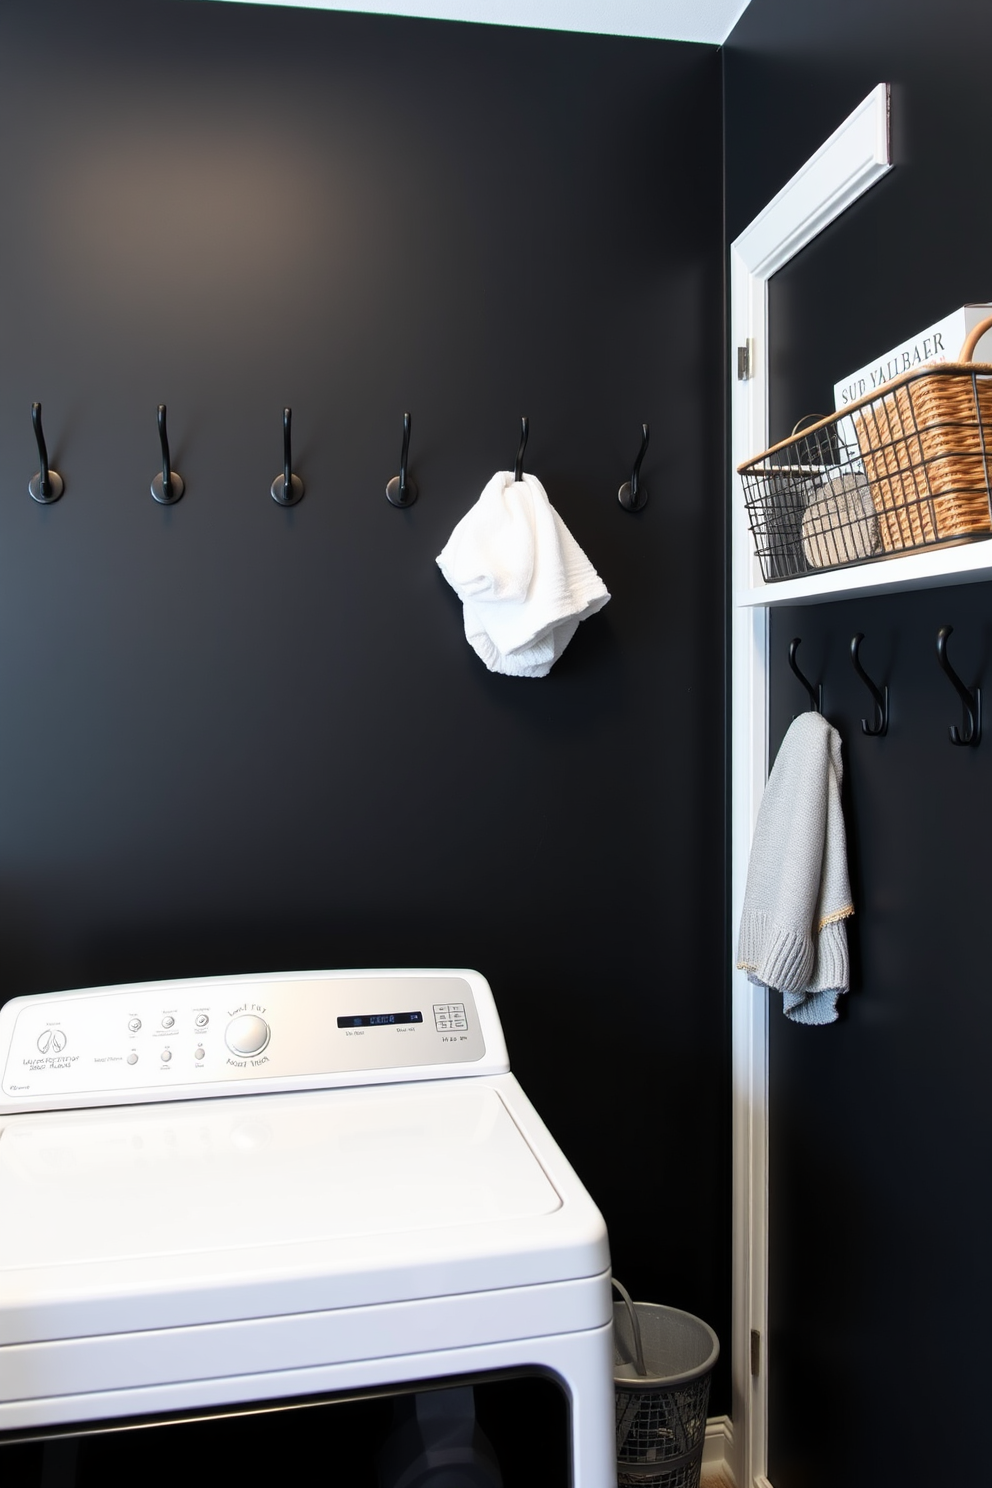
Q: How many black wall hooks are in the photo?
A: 9